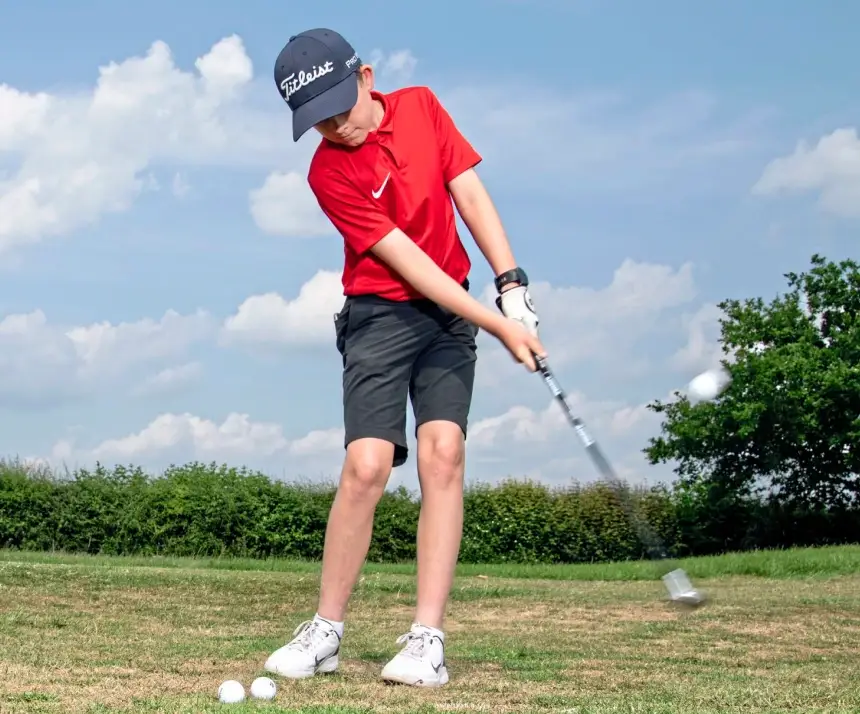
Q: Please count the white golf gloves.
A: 1